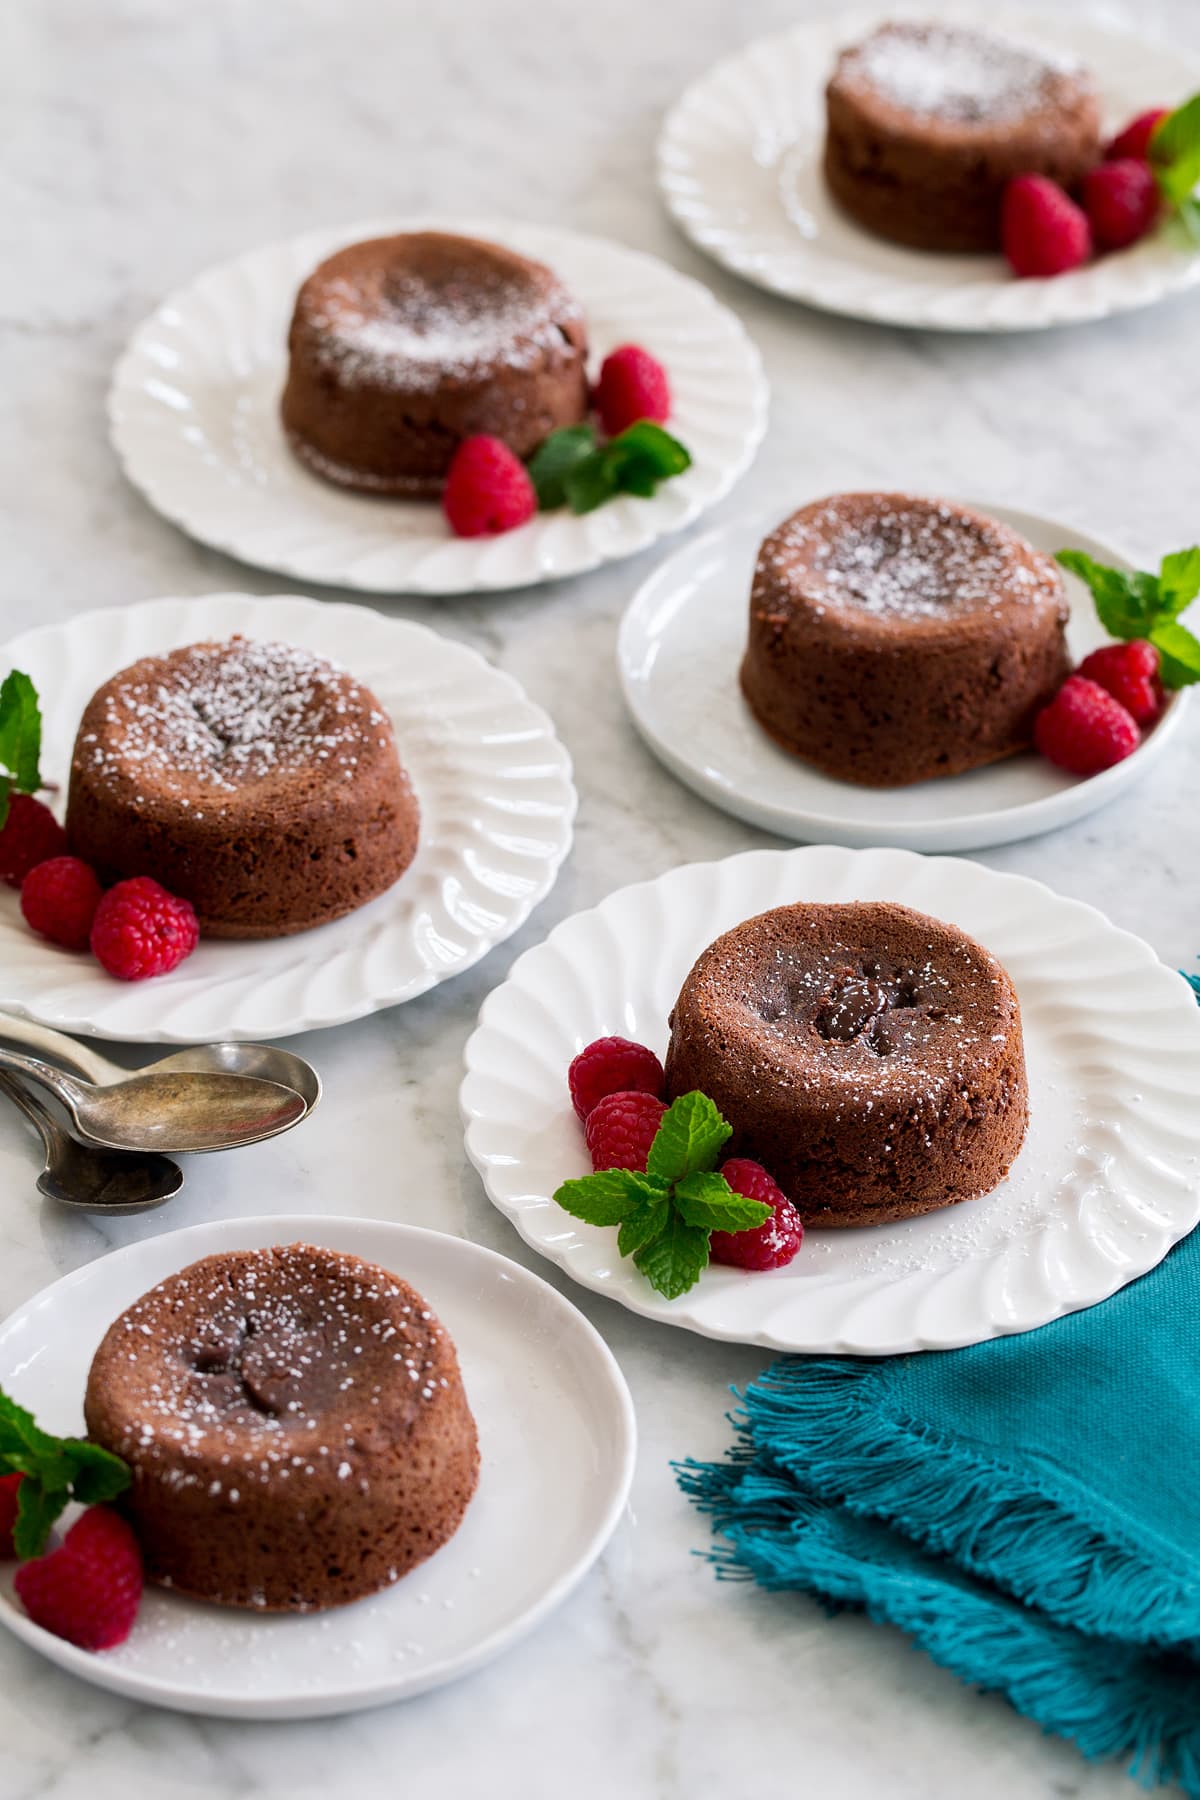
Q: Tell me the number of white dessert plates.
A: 6